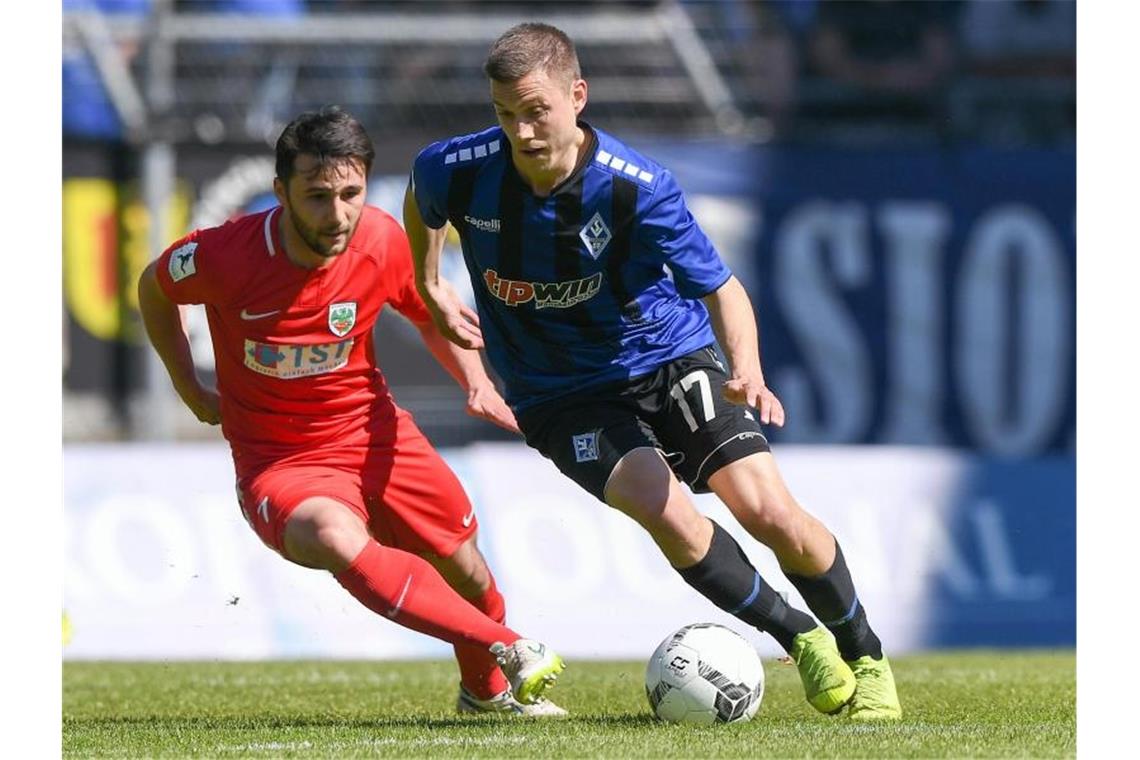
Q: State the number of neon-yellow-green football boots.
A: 2